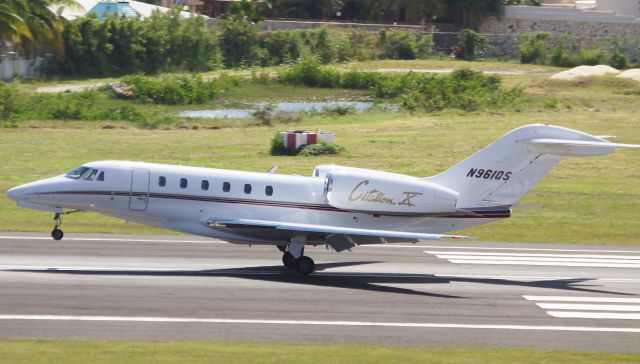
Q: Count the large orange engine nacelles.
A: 0